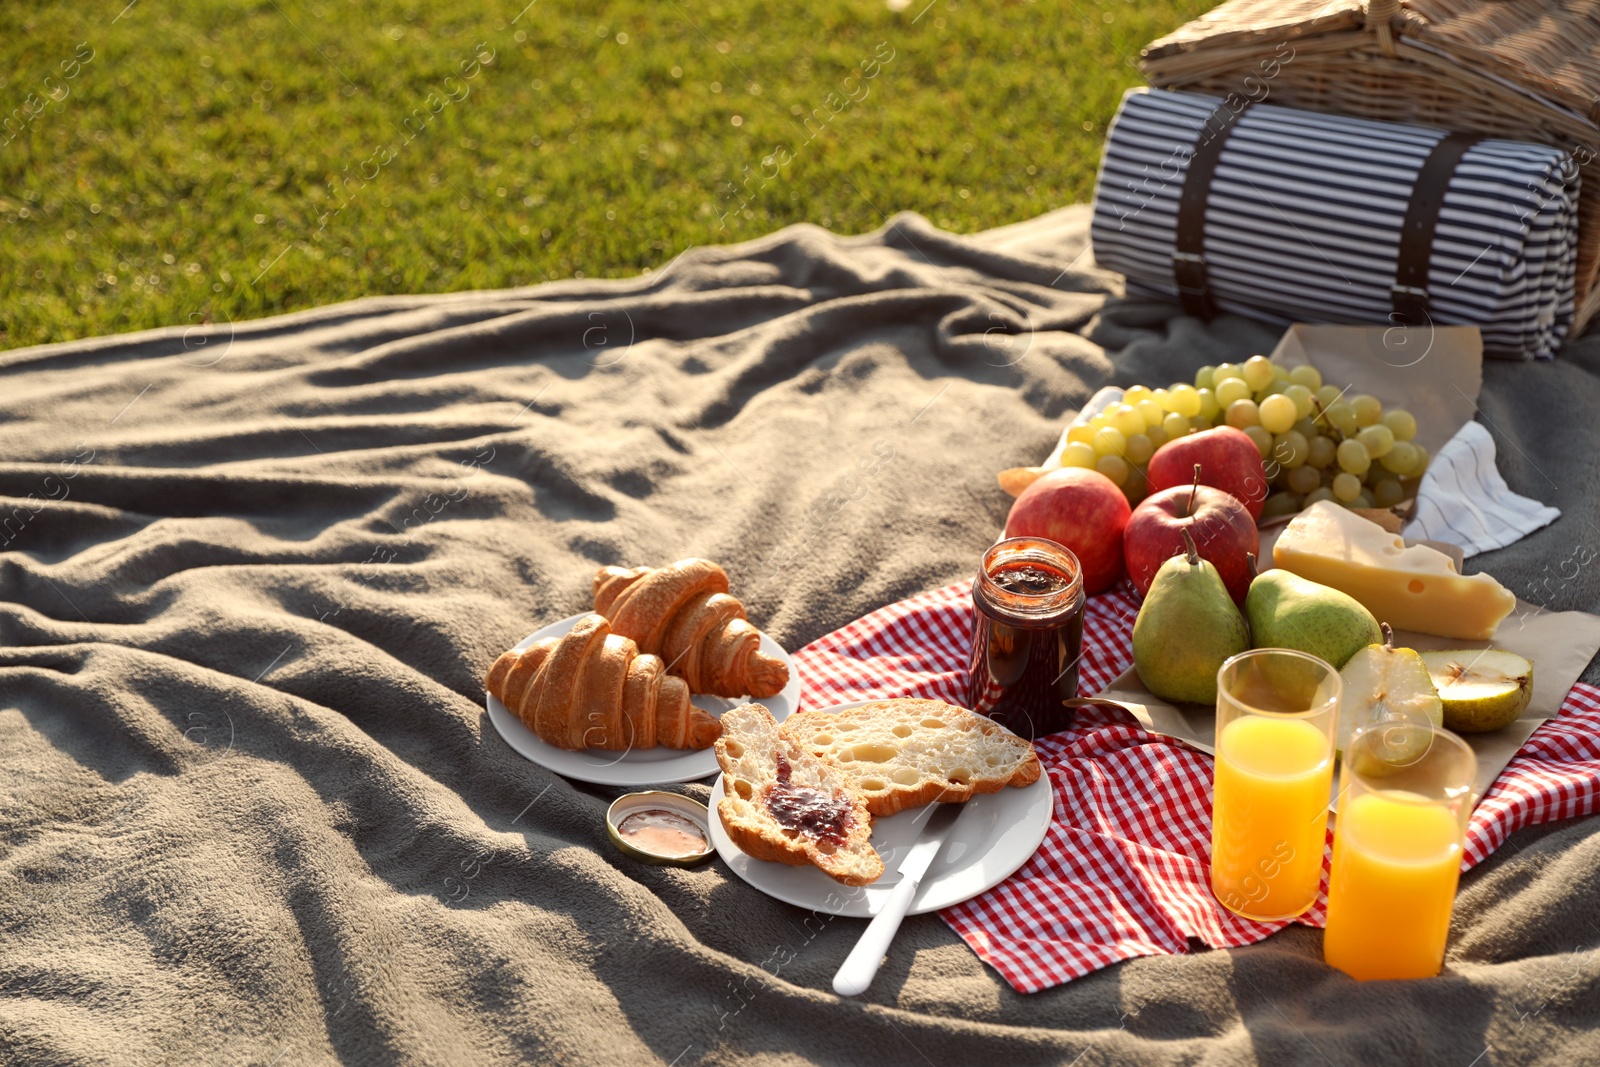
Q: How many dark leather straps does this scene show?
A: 2